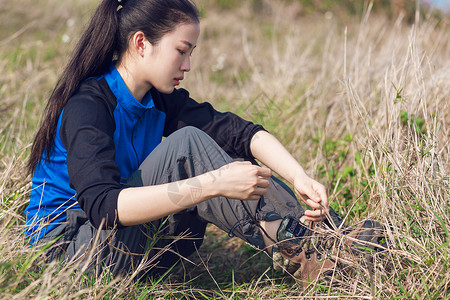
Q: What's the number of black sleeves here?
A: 2